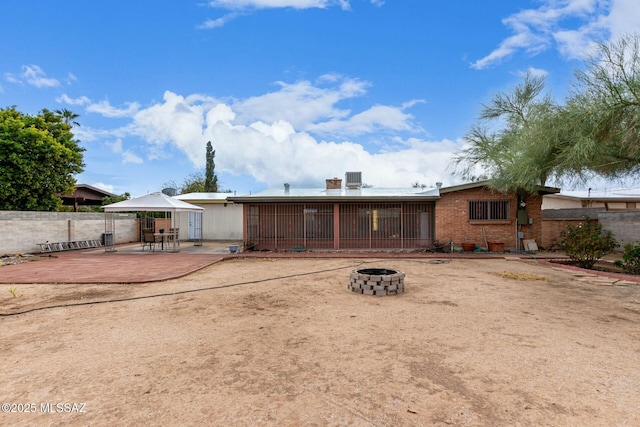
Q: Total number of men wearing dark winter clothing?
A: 0